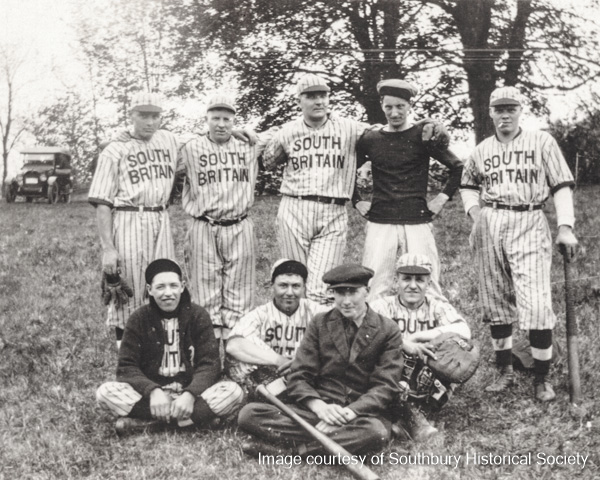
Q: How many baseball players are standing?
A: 5